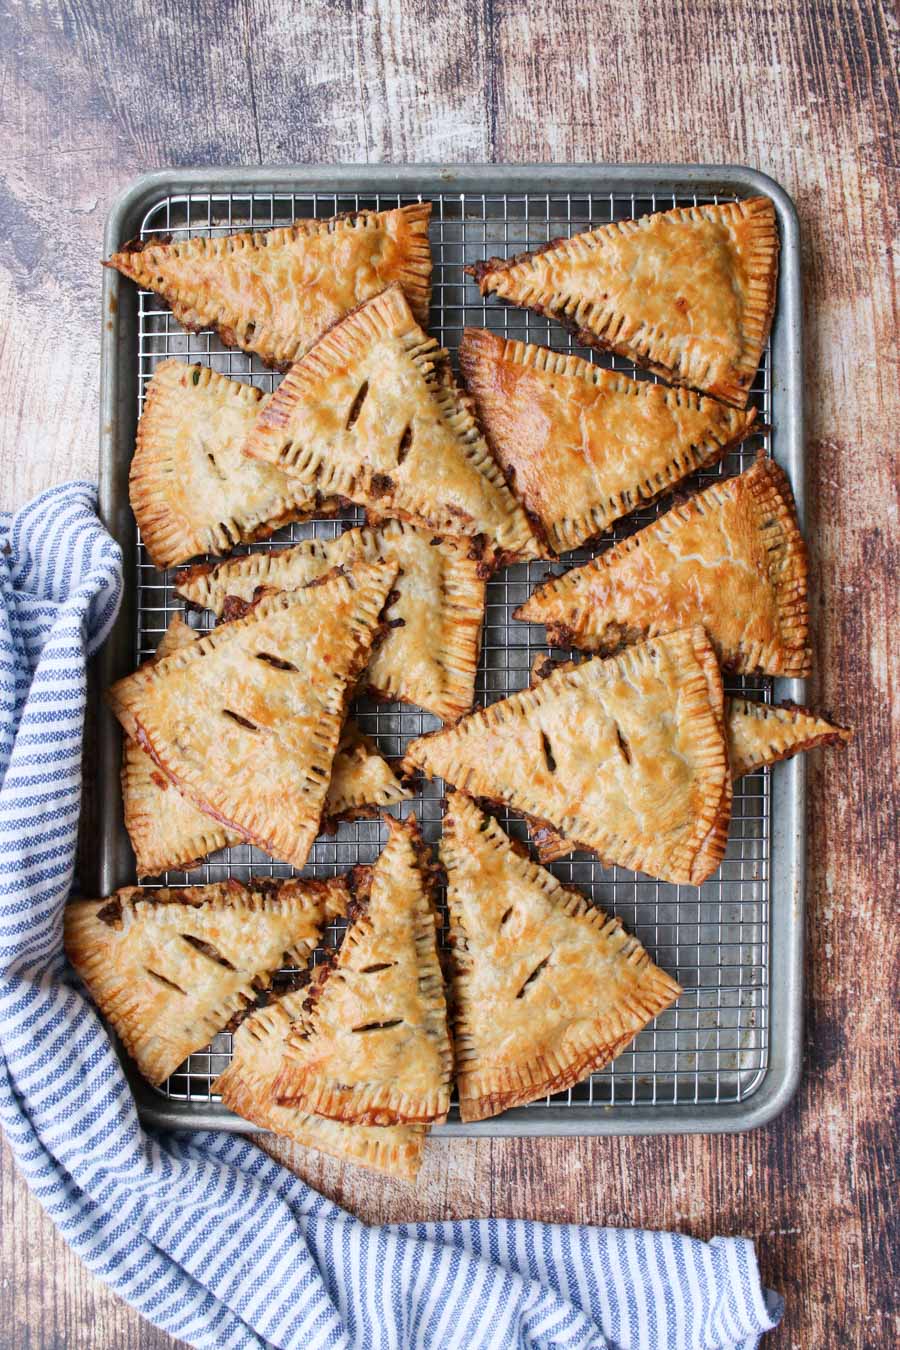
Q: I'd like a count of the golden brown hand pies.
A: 15